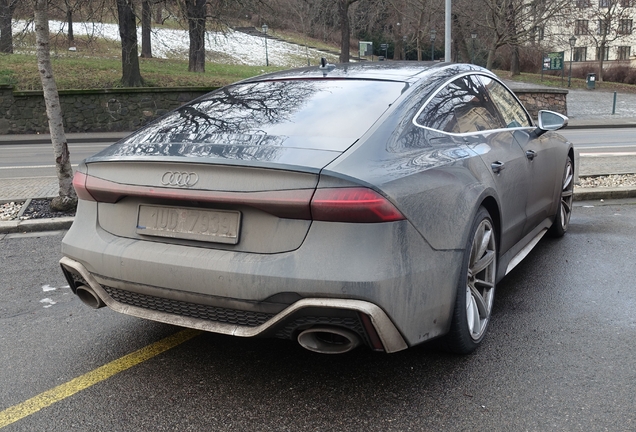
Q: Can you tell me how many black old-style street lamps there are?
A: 5